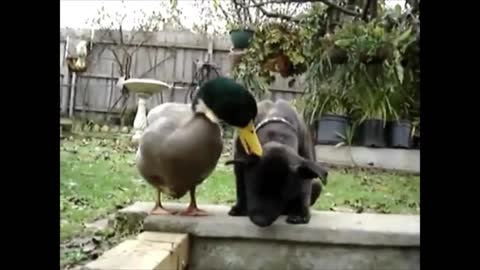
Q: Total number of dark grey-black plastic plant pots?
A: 3